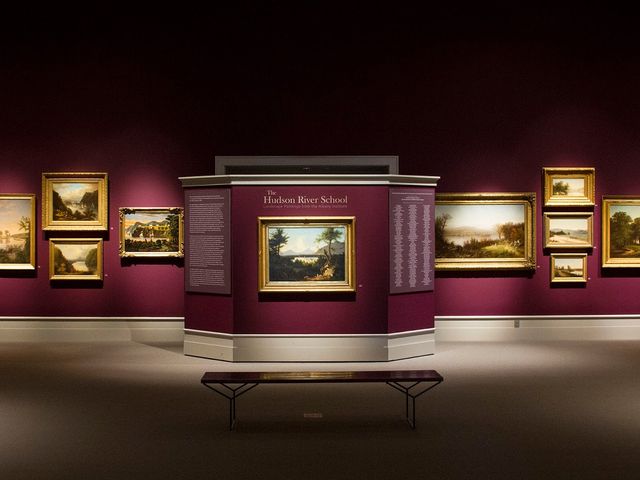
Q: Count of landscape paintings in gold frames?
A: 10